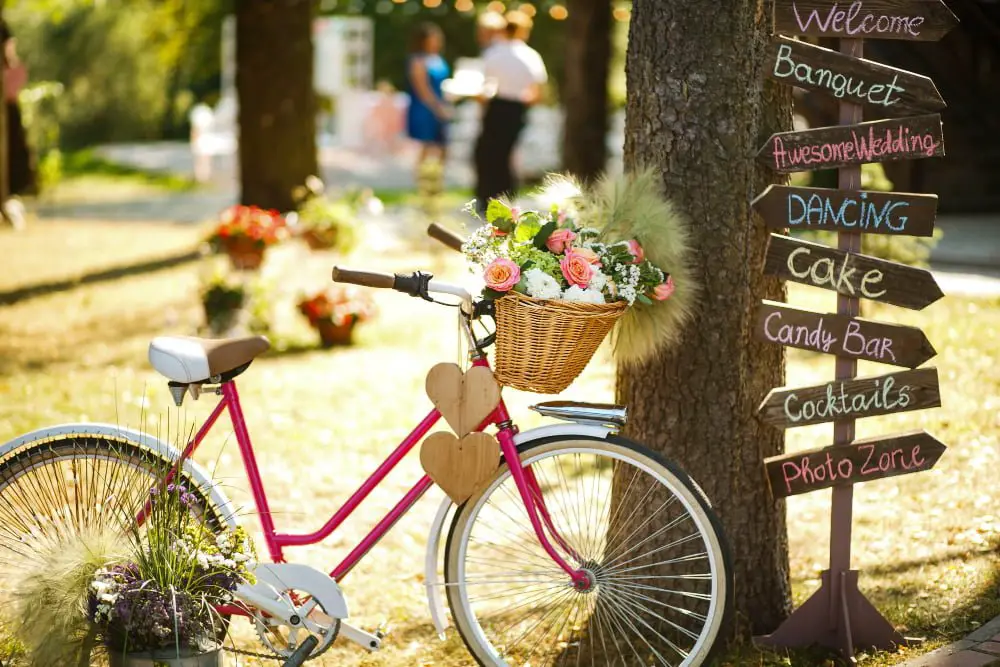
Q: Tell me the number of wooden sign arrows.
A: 8